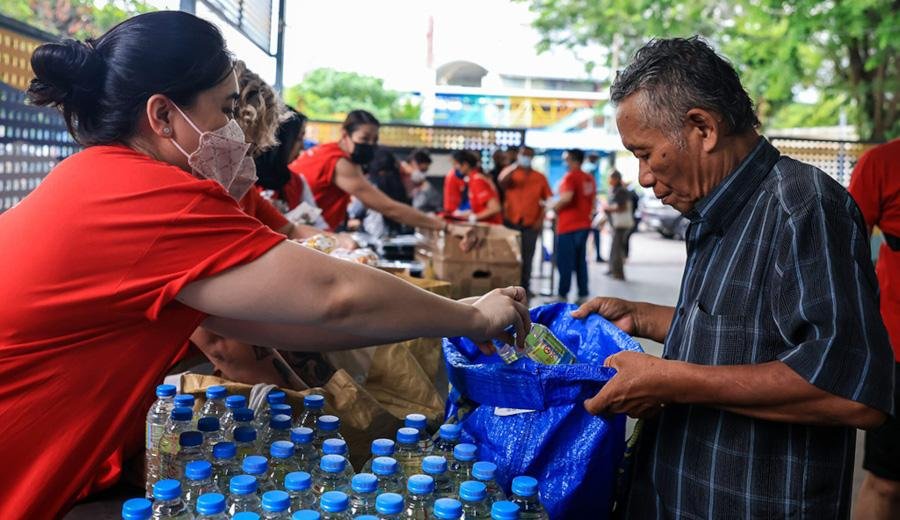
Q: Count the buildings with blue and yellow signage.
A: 1